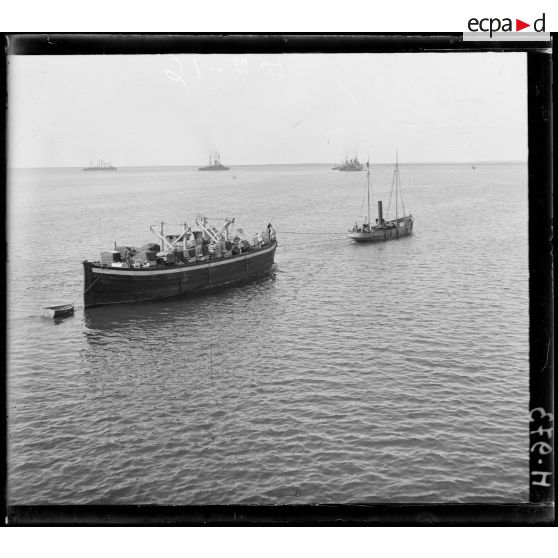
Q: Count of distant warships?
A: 3